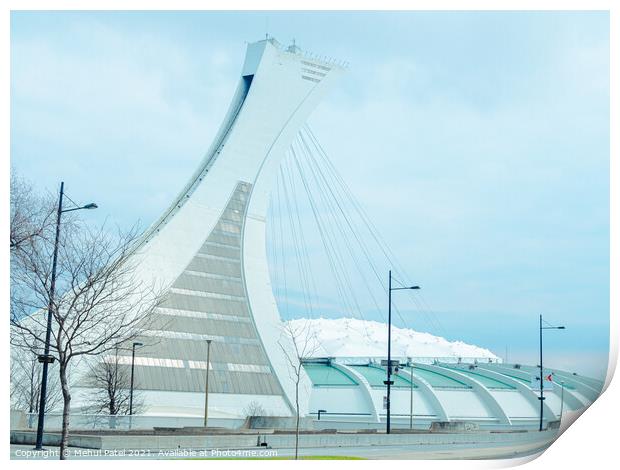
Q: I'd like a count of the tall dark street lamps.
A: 3